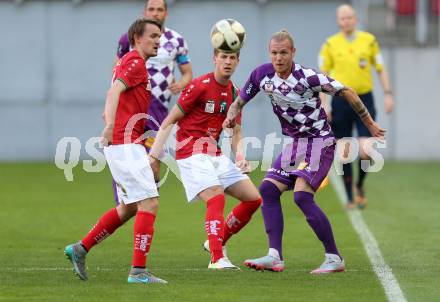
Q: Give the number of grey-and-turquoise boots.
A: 2